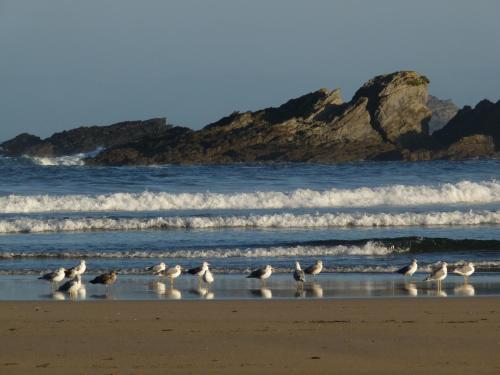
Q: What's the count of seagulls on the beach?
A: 14